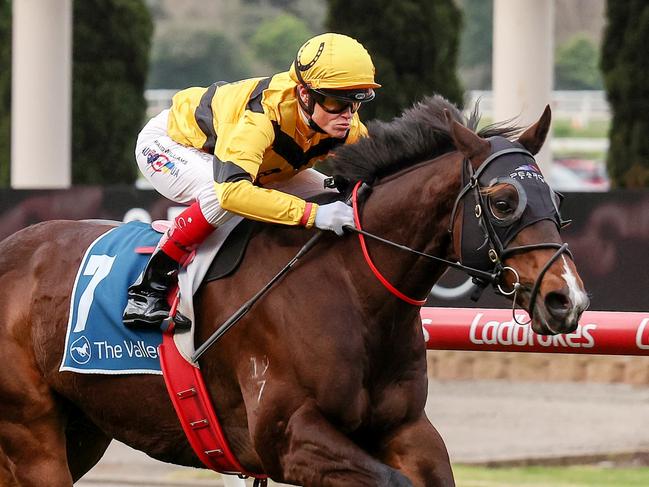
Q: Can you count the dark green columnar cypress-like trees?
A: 3